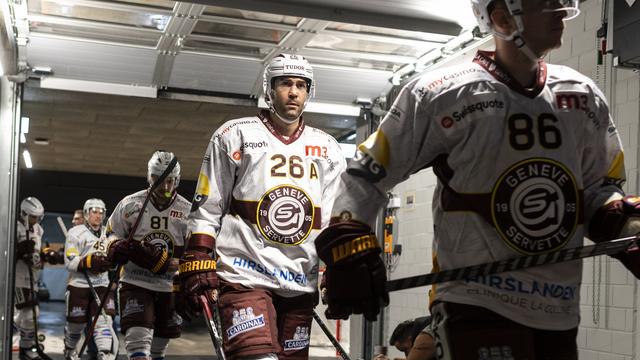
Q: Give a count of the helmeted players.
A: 5